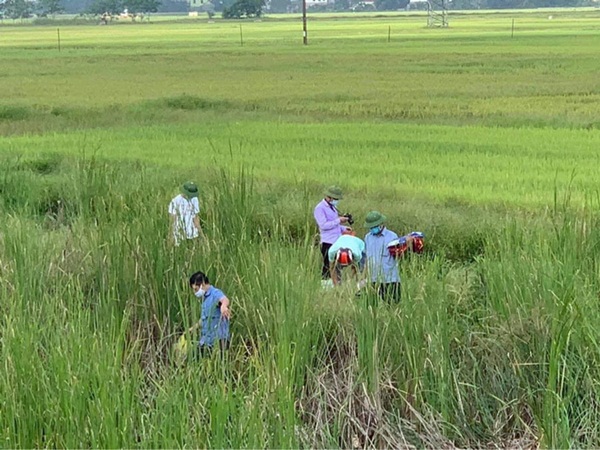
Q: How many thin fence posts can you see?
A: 4